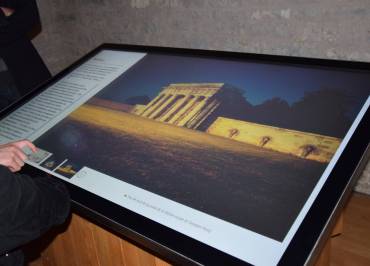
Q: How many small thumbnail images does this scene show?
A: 3